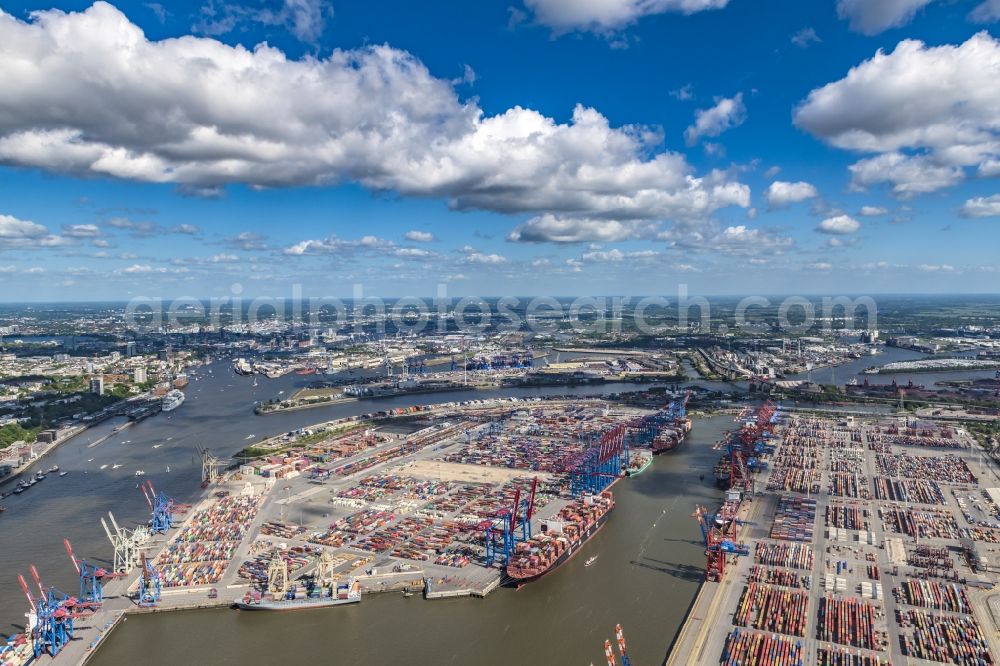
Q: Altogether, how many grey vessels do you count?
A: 1